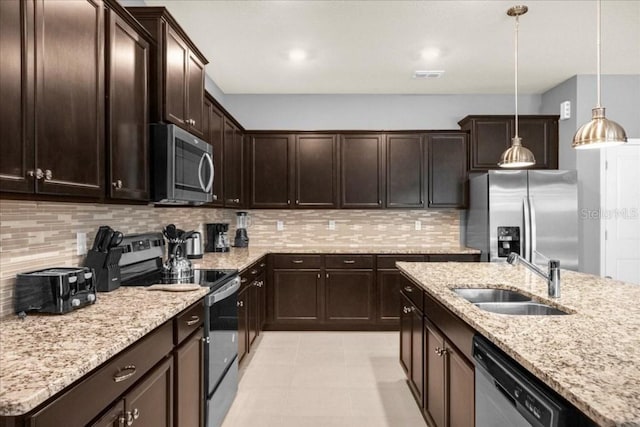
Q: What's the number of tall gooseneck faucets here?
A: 0